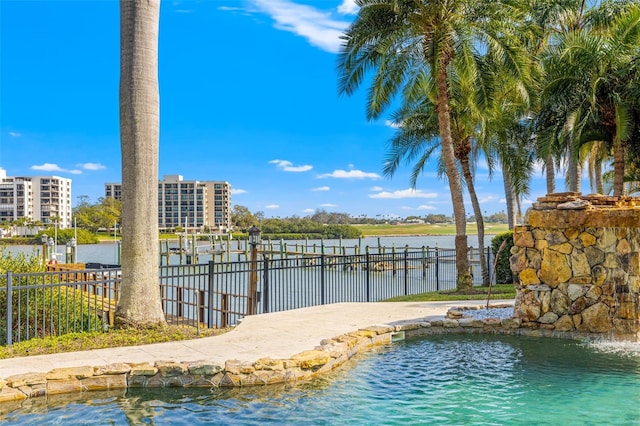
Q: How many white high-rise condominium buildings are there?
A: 2